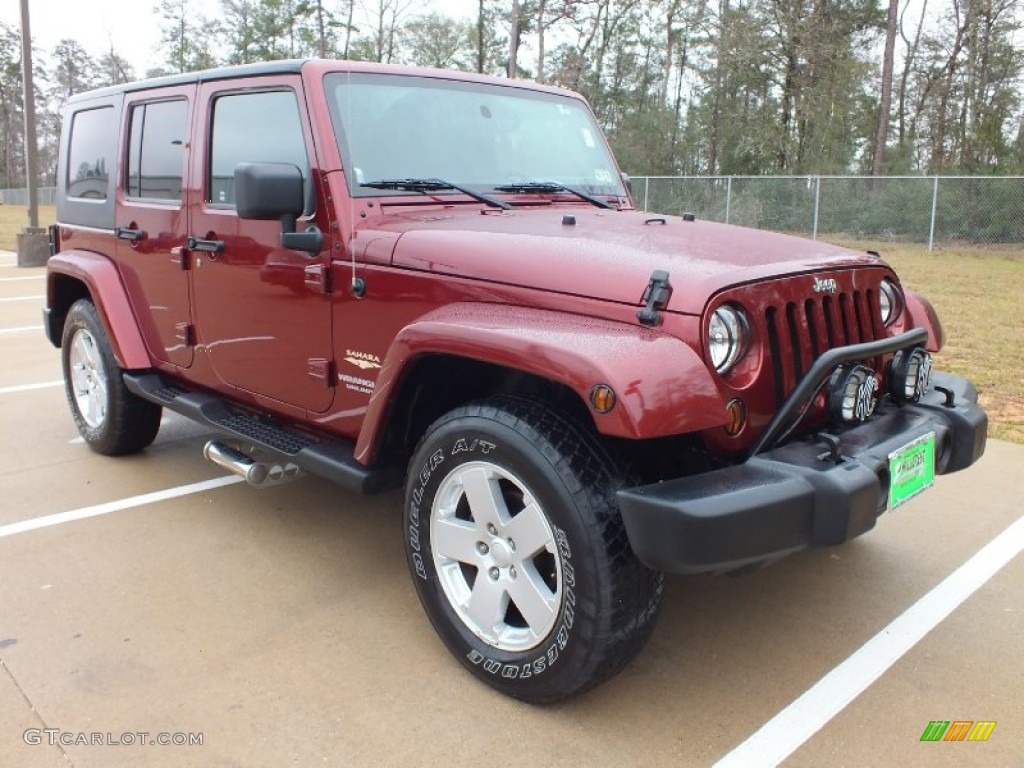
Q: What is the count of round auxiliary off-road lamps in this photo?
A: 2